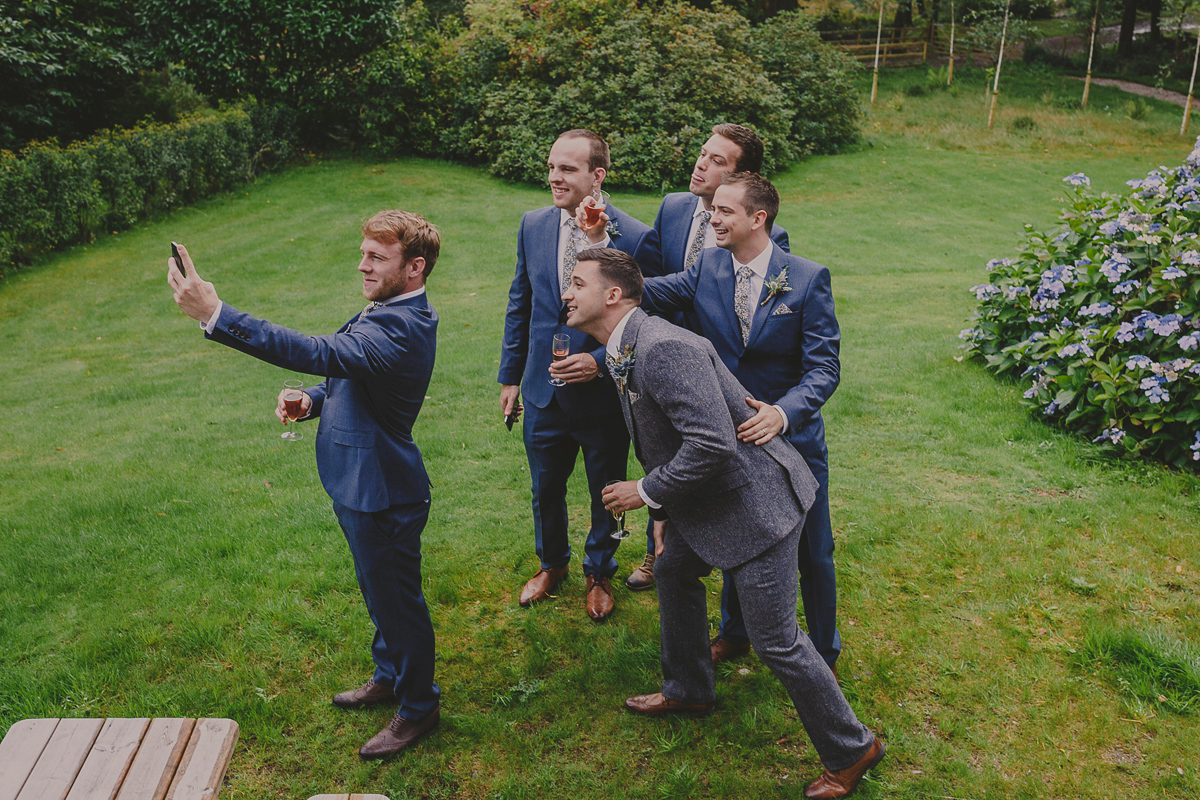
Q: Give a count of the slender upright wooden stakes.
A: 5